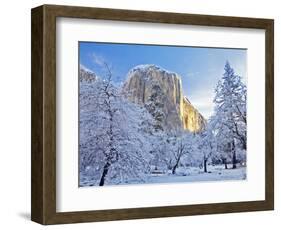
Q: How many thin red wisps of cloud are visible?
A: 0